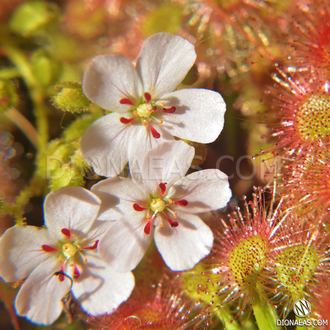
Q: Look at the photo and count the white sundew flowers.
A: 3